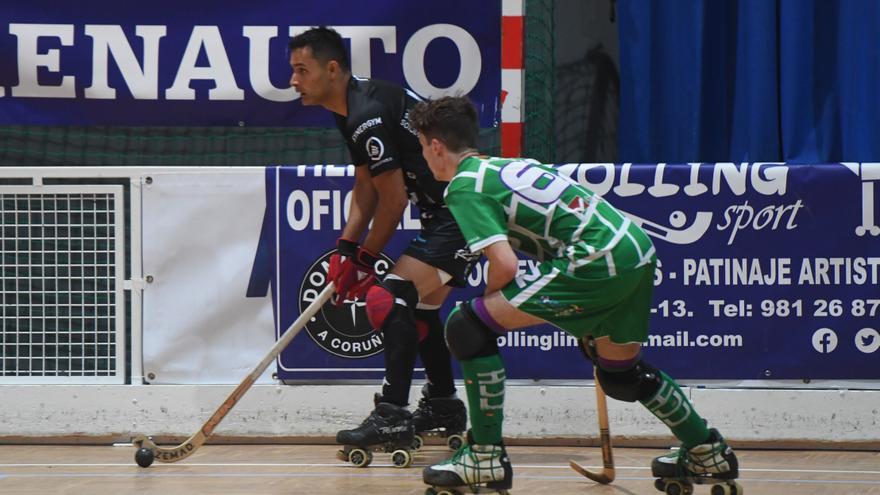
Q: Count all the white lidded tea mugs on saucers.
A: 0